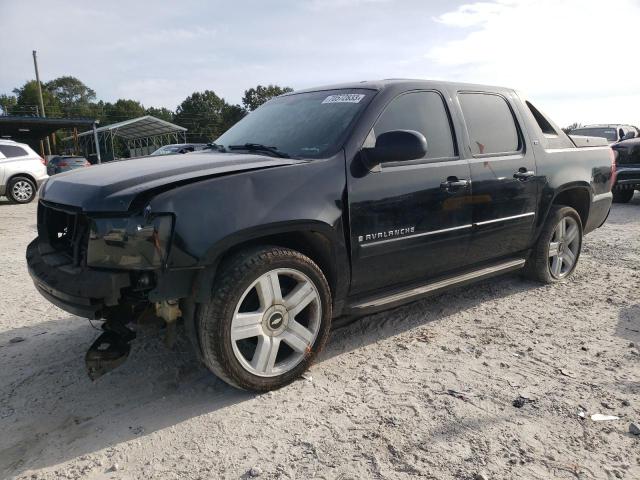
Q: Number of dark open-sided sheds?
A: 1